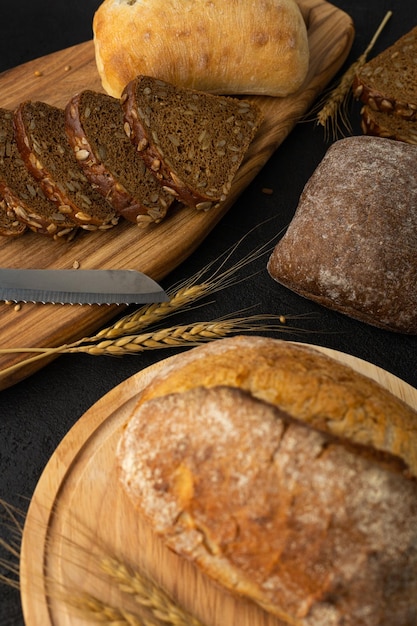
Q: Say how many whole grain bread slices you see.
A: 7